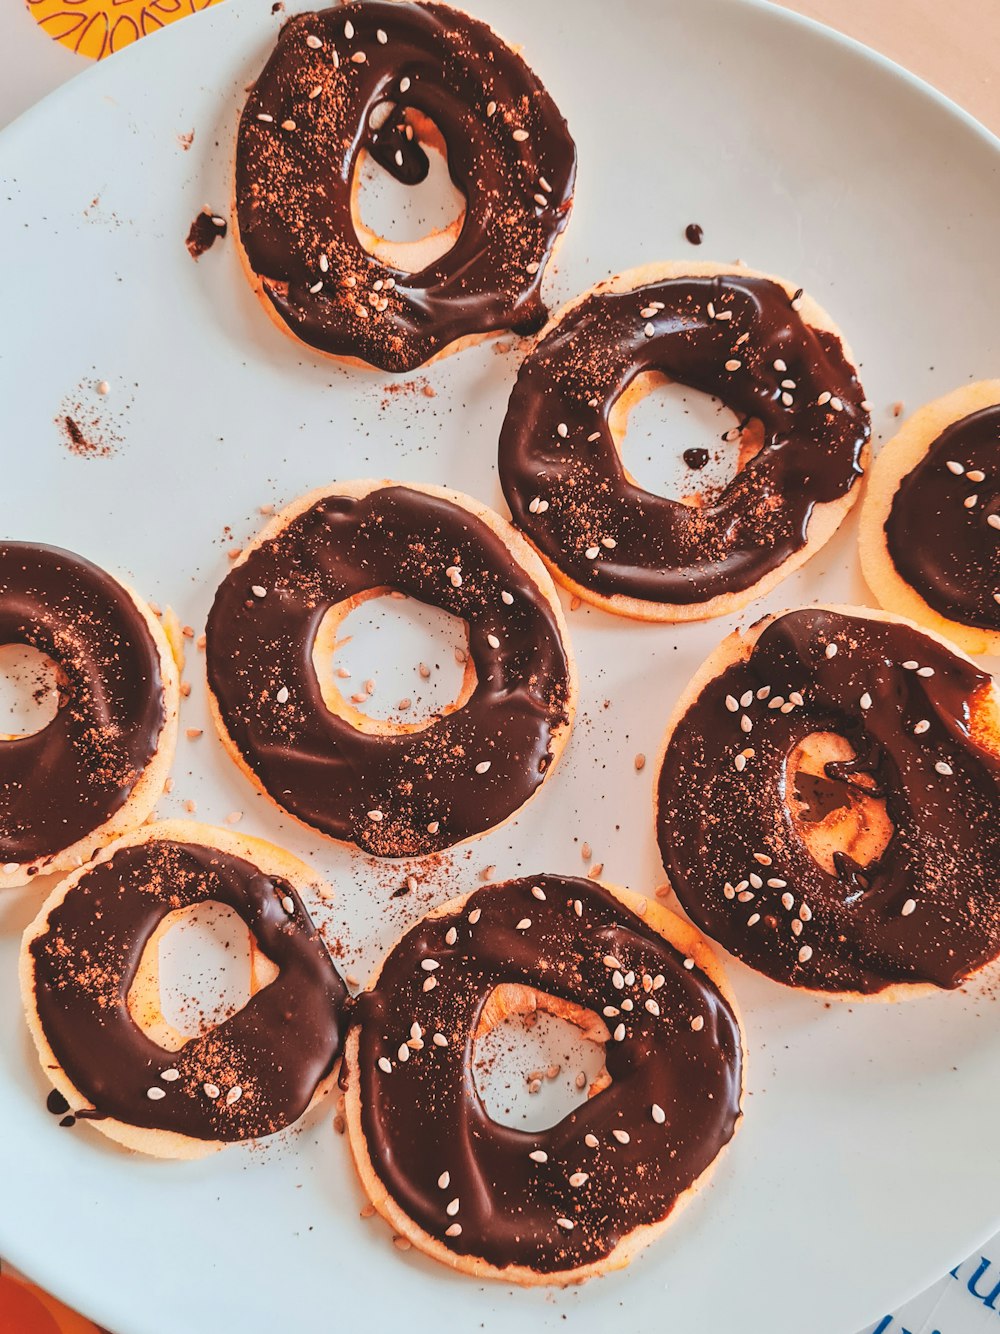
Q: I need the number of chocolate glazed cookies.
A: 8